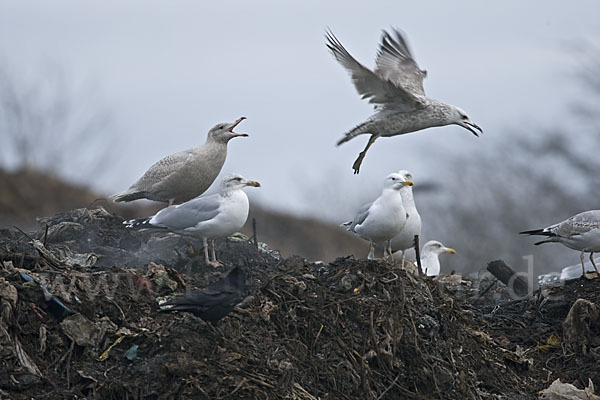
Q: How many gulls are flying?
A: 1